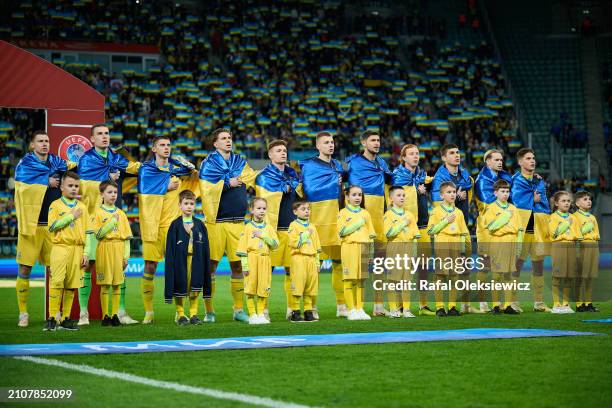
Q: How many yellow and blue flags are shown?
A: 11